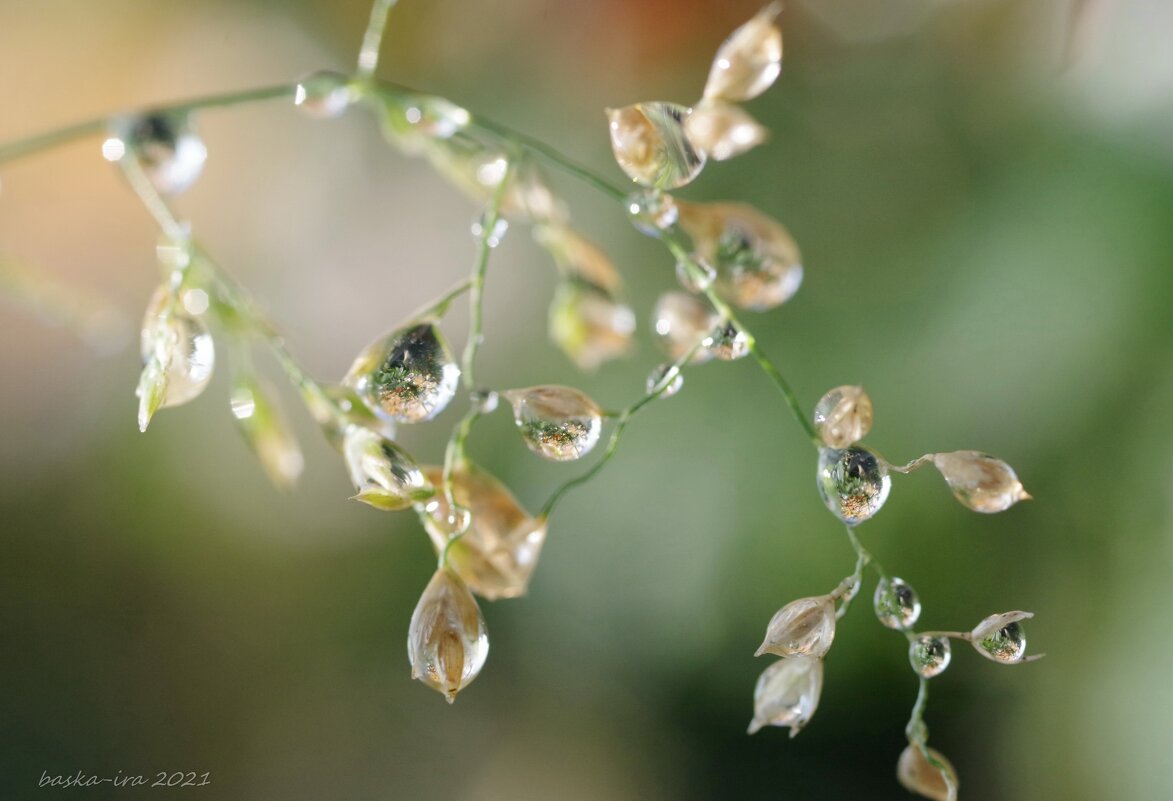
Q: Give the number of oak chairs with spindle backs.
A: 0